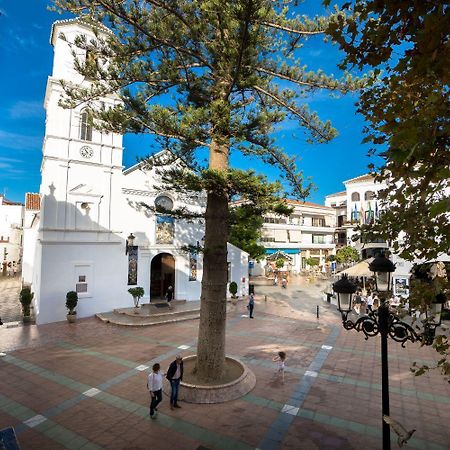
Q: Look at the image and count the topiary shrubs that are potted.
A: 4